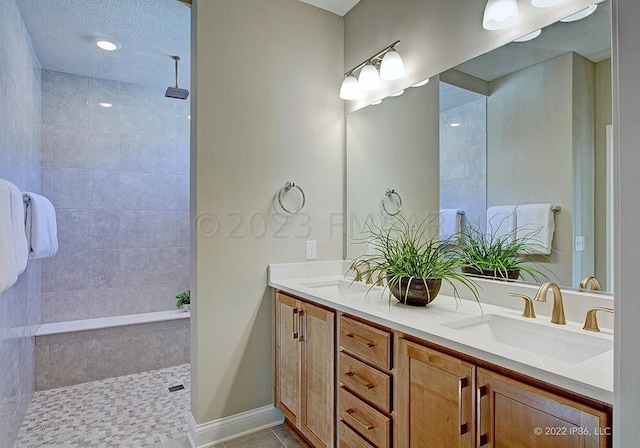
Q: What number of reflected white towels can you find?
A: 3